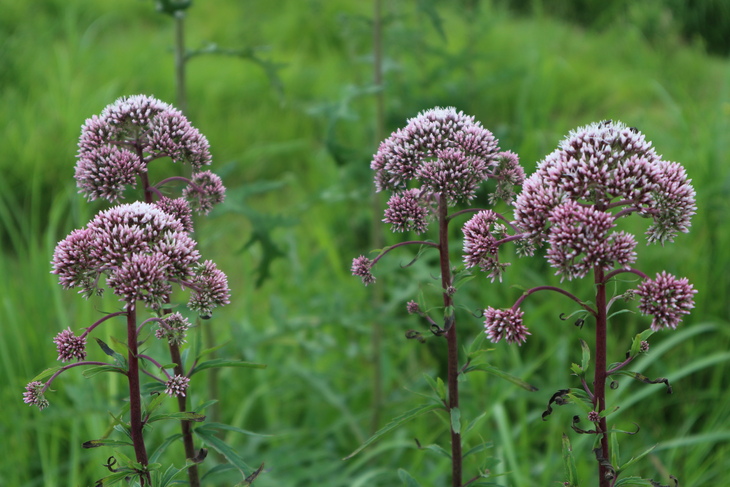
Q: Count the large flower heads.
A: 4